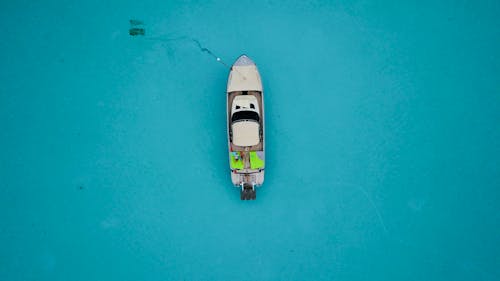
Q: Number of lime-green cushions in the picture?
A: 2